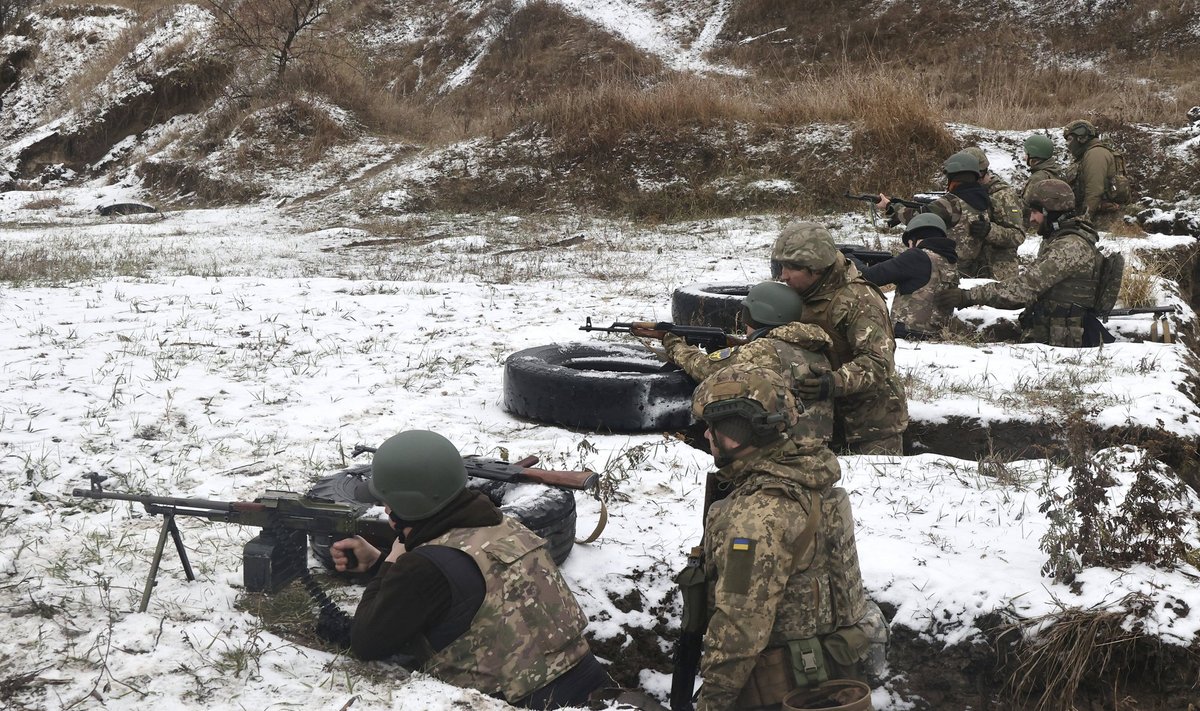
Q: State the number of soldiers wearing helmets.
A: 10